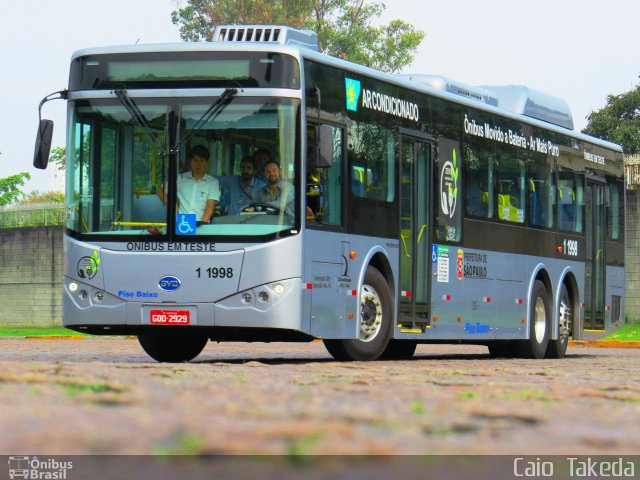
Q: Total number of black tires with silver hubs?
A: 3